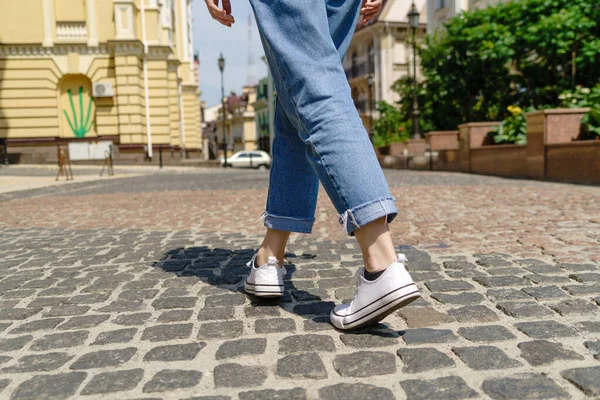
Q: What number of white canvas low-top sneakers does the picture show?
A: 2